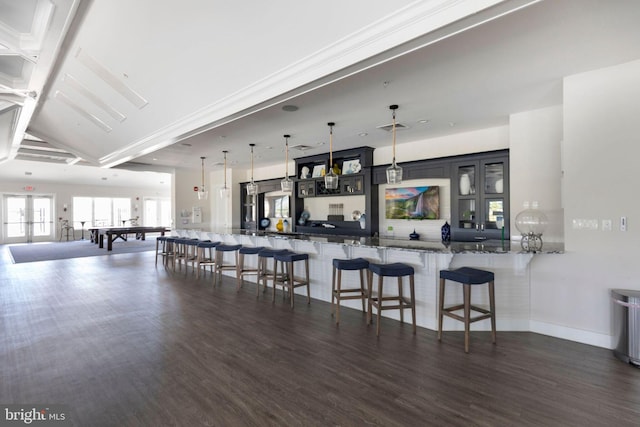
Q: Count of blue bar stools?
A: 12